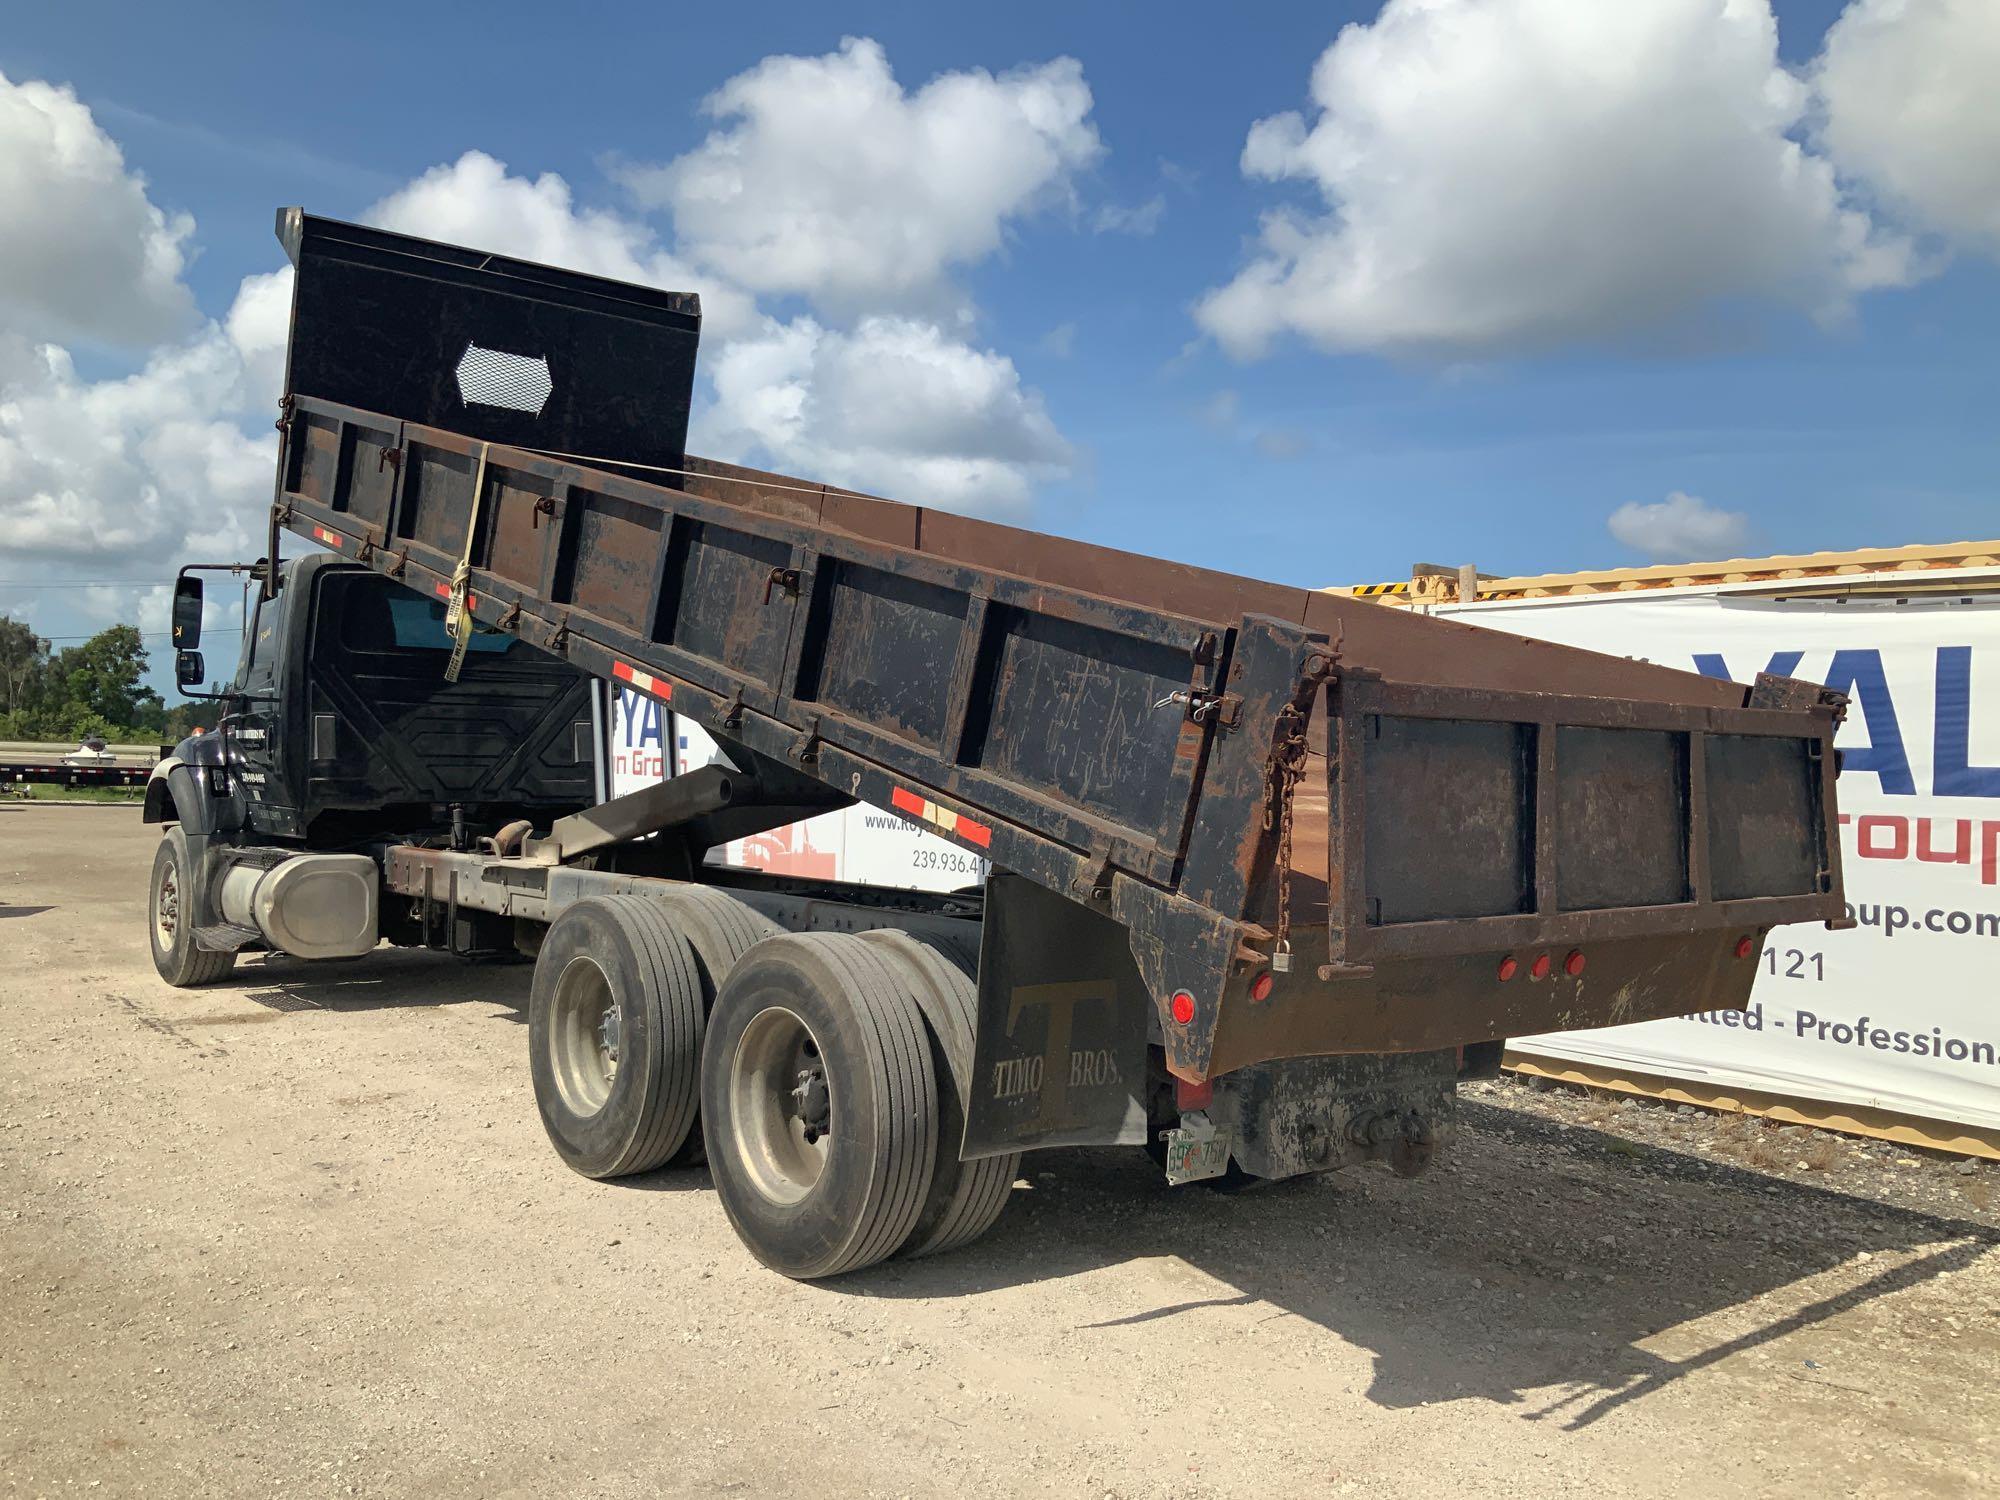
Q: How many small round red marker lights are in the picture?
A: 6